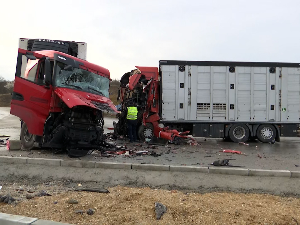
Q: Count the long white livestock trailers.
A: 1